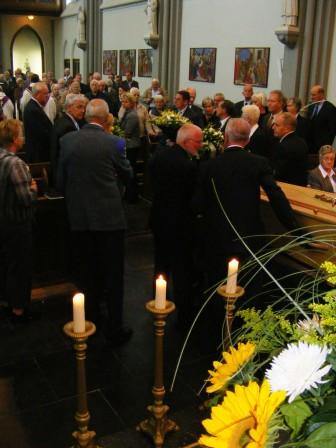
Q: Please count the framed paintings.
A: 5